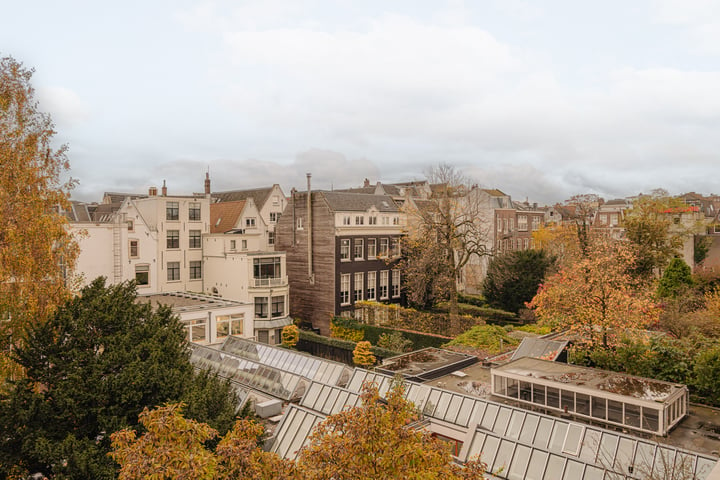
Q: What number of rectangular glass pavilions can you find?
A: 1